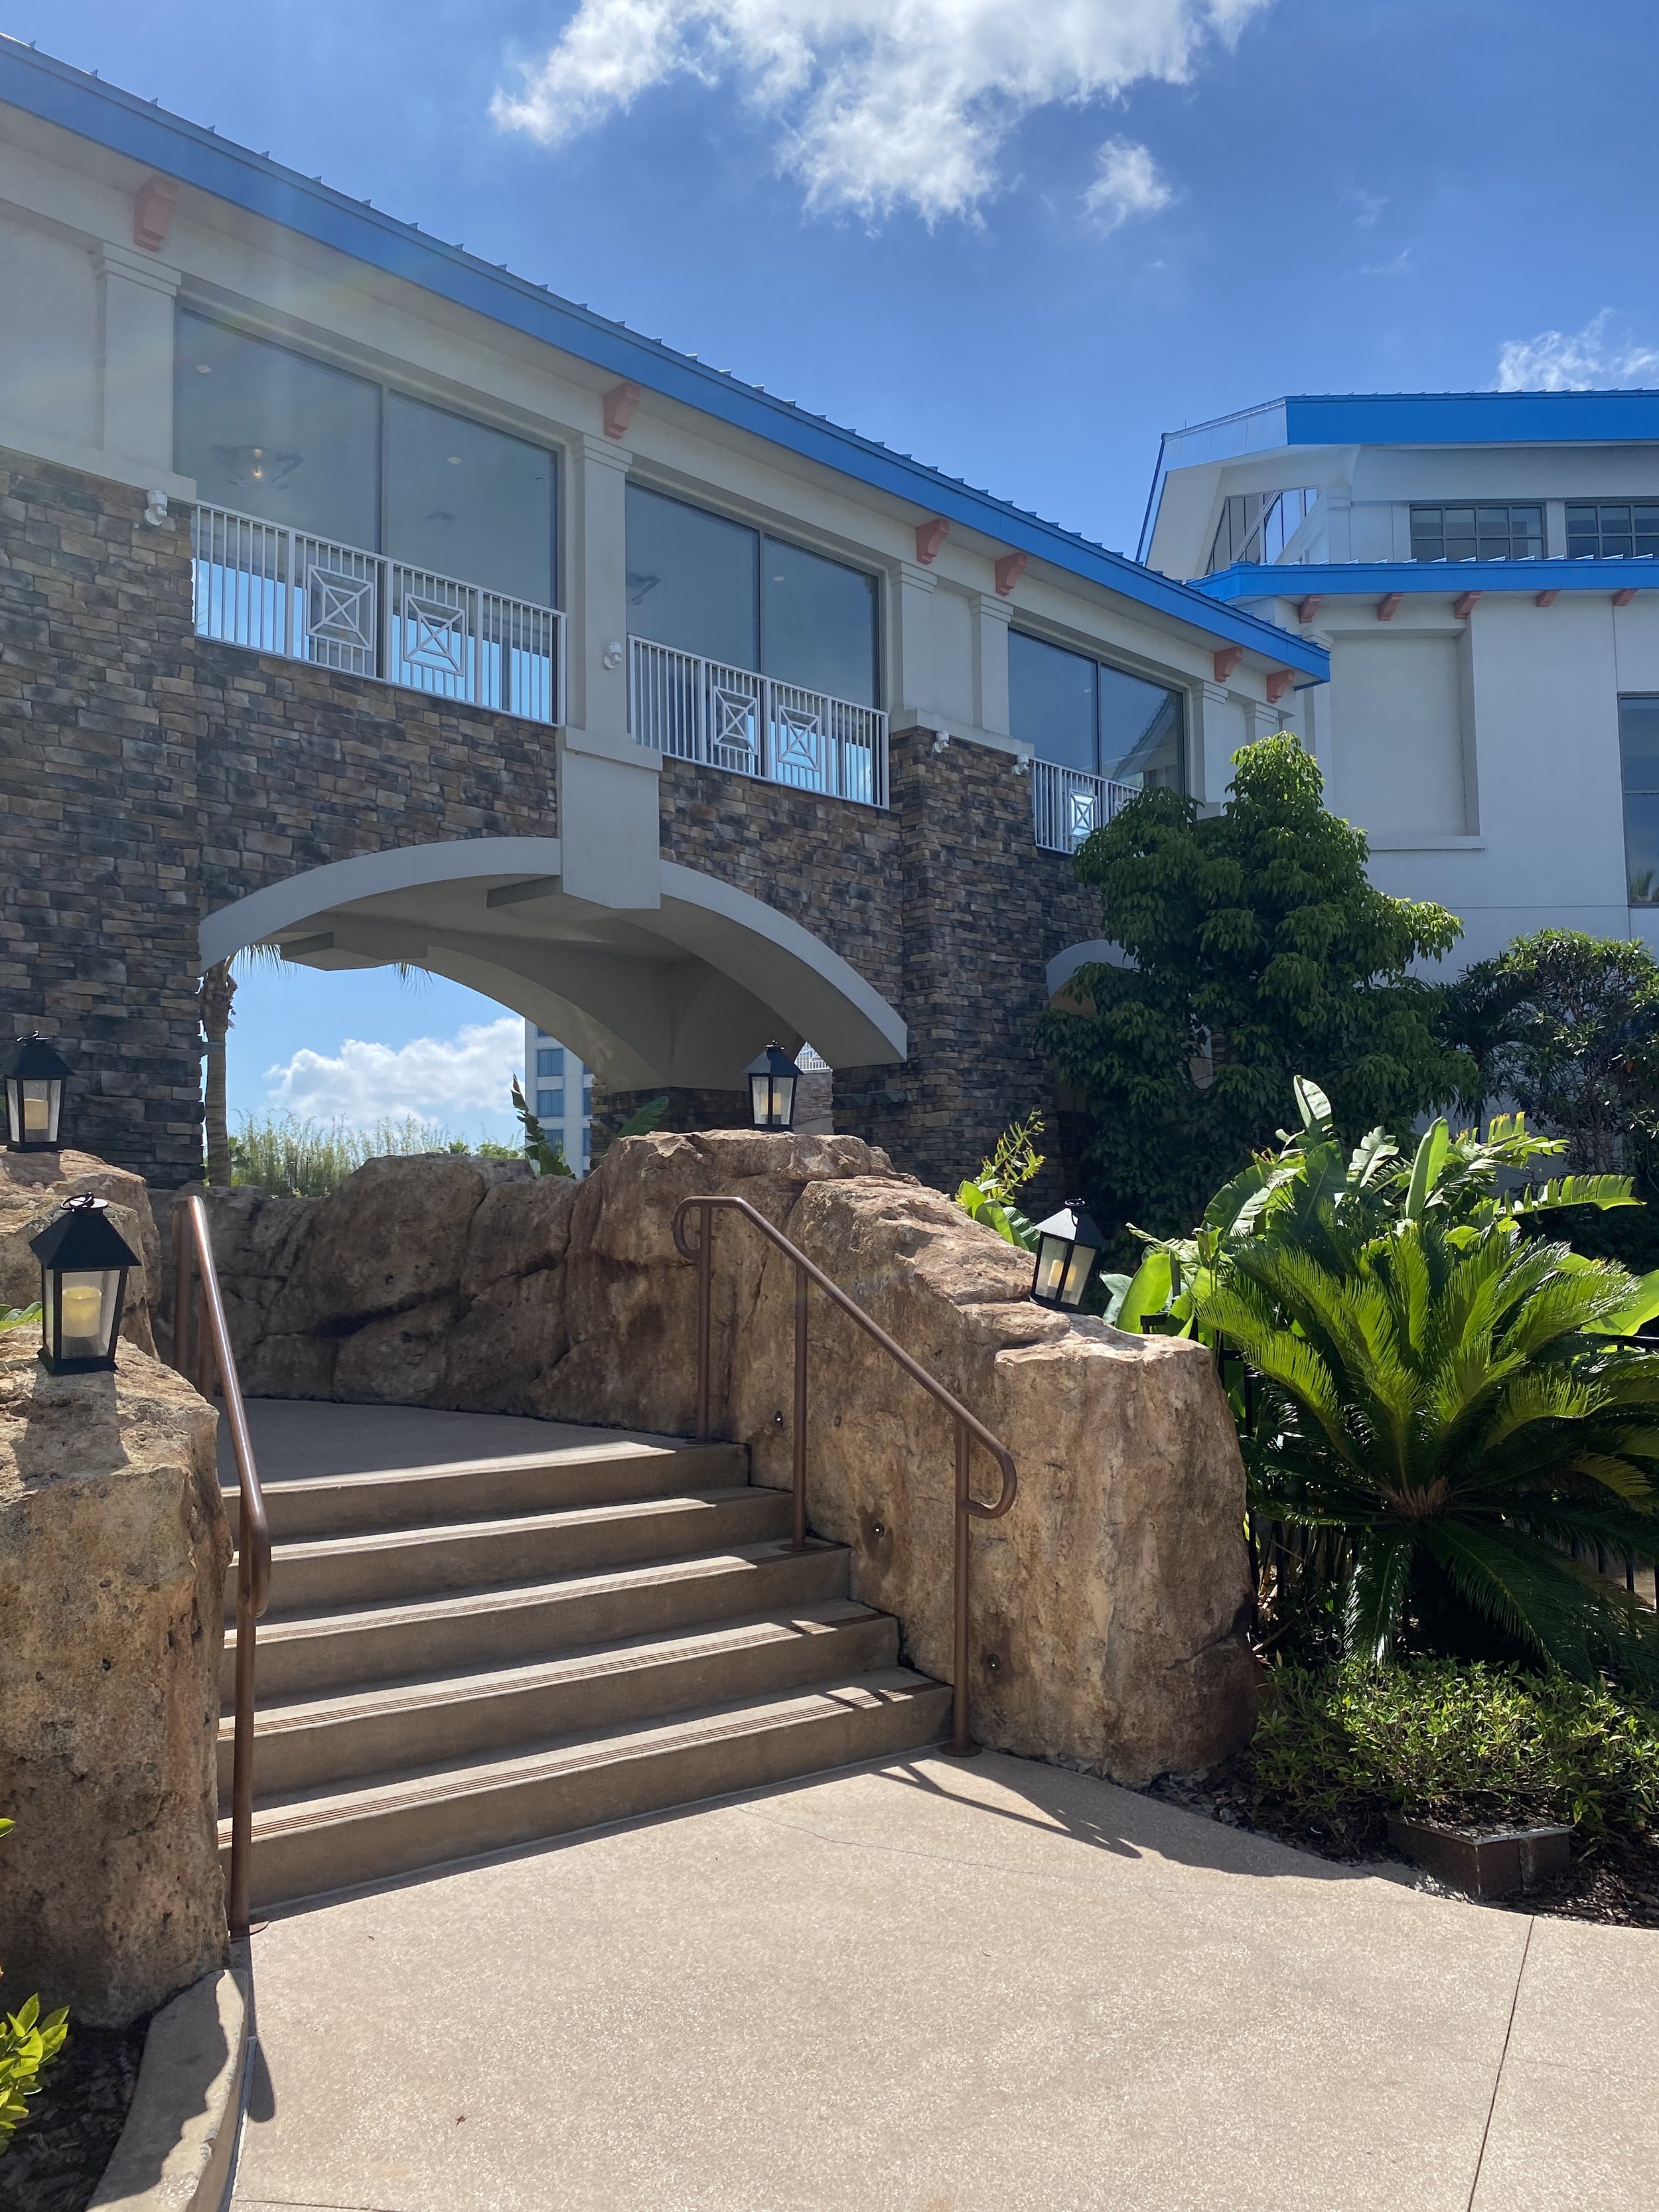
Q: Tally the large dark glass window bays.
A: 3